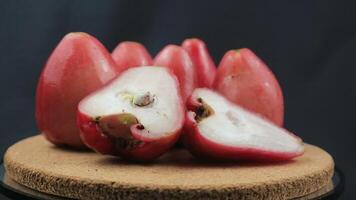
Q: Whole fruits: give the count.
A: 5